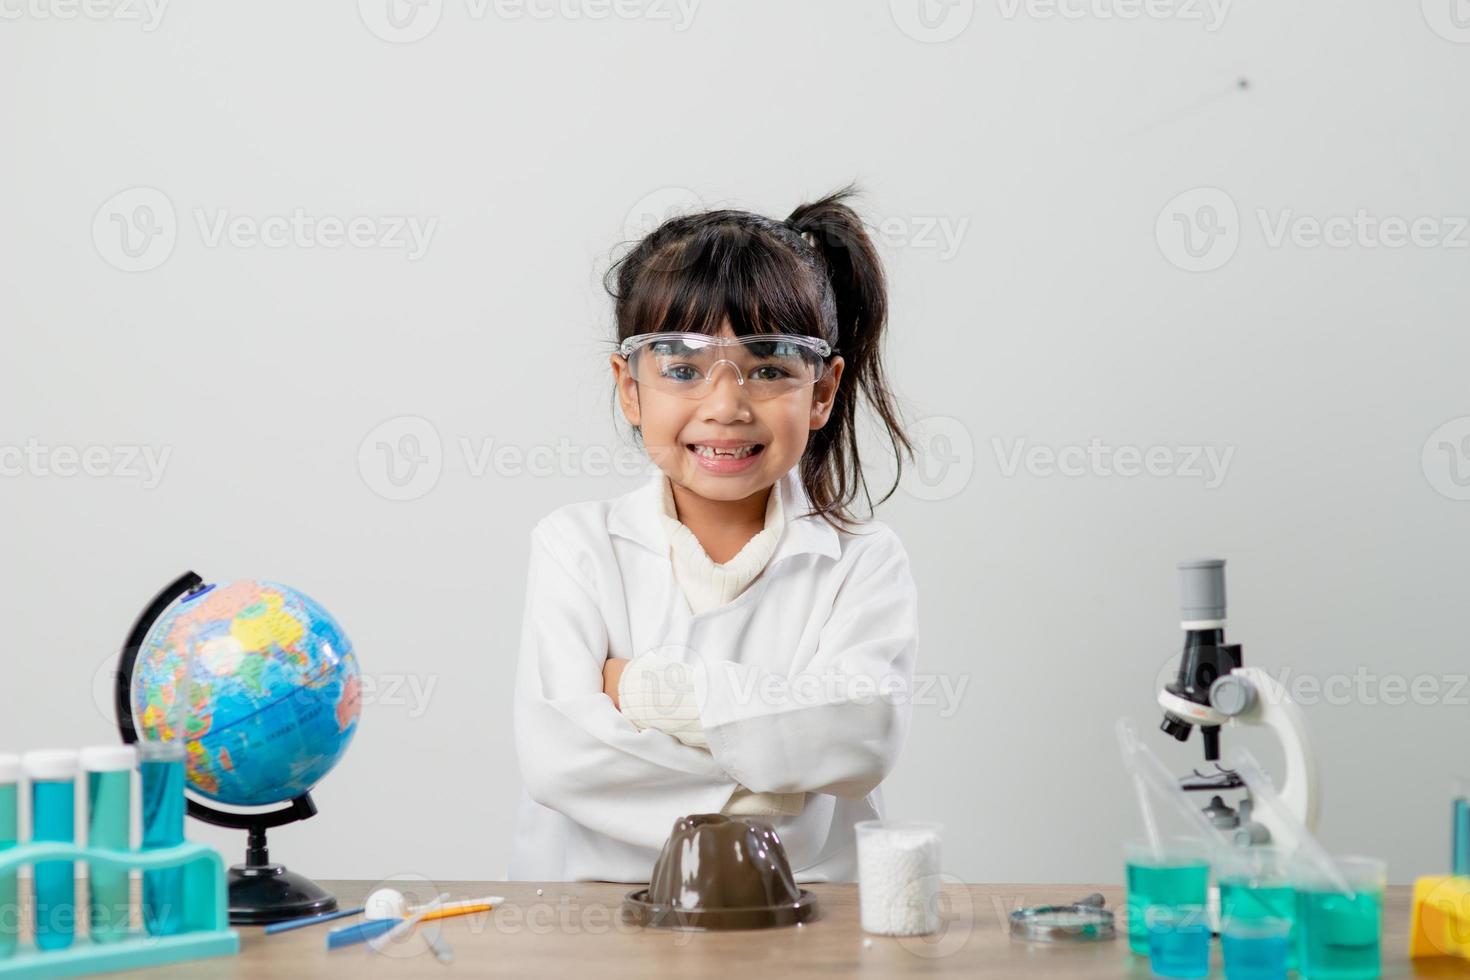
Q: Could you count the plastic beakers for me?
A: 6